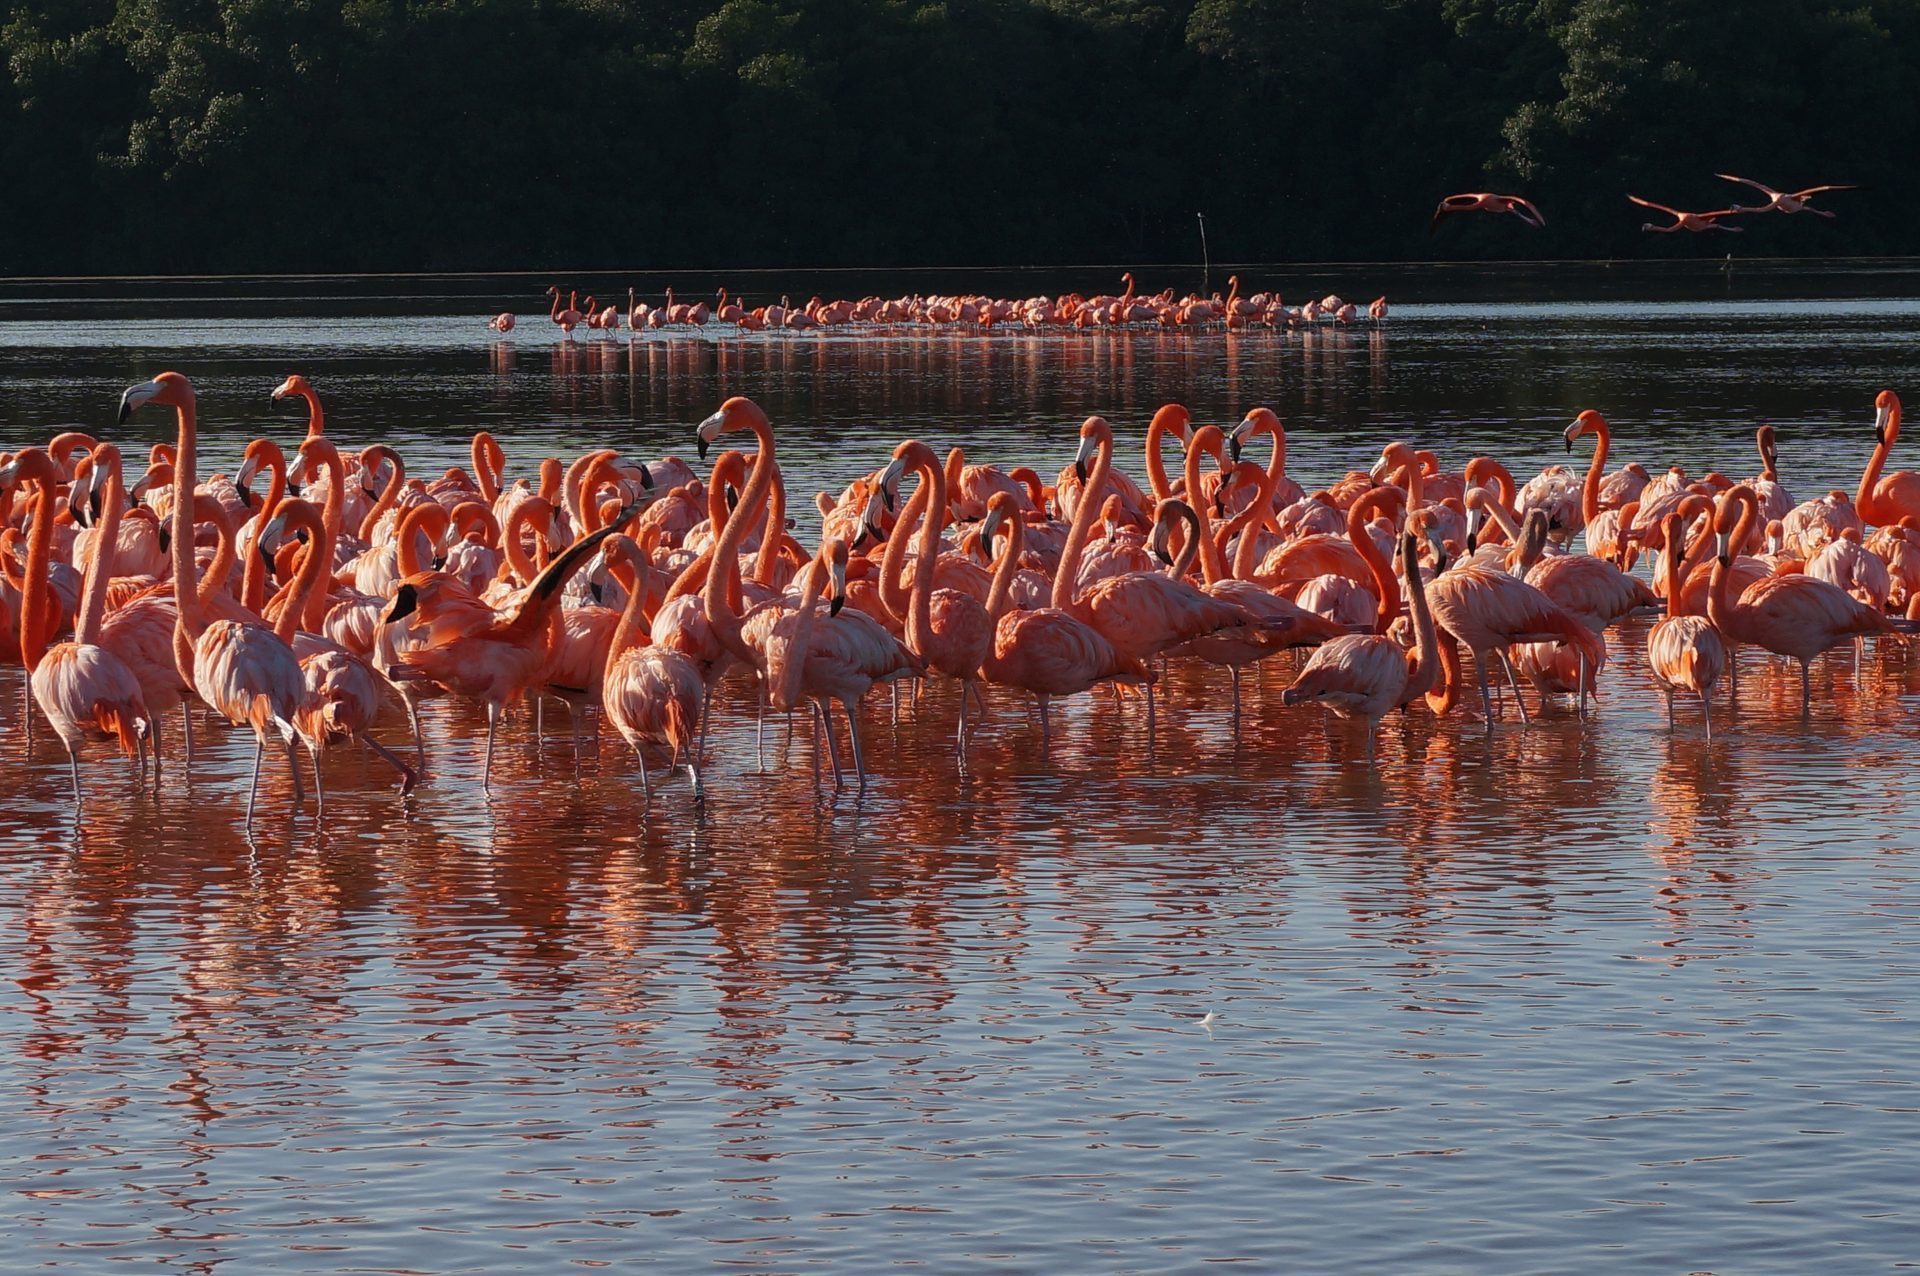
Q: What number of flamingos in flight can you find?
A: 3